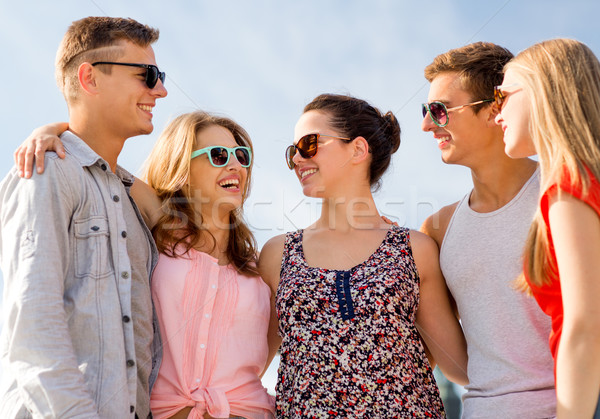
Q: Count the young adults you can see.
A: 5